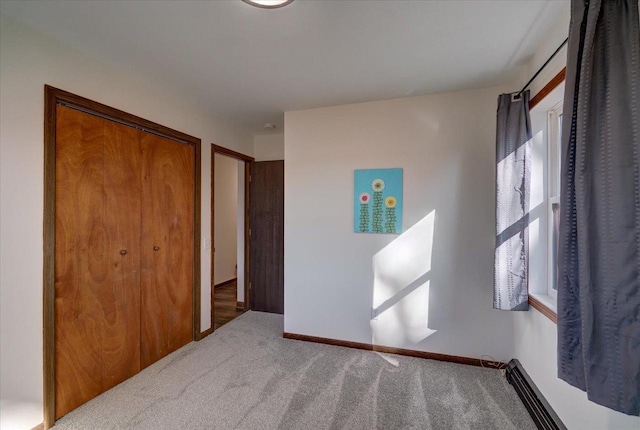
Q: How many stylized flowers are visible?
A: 3